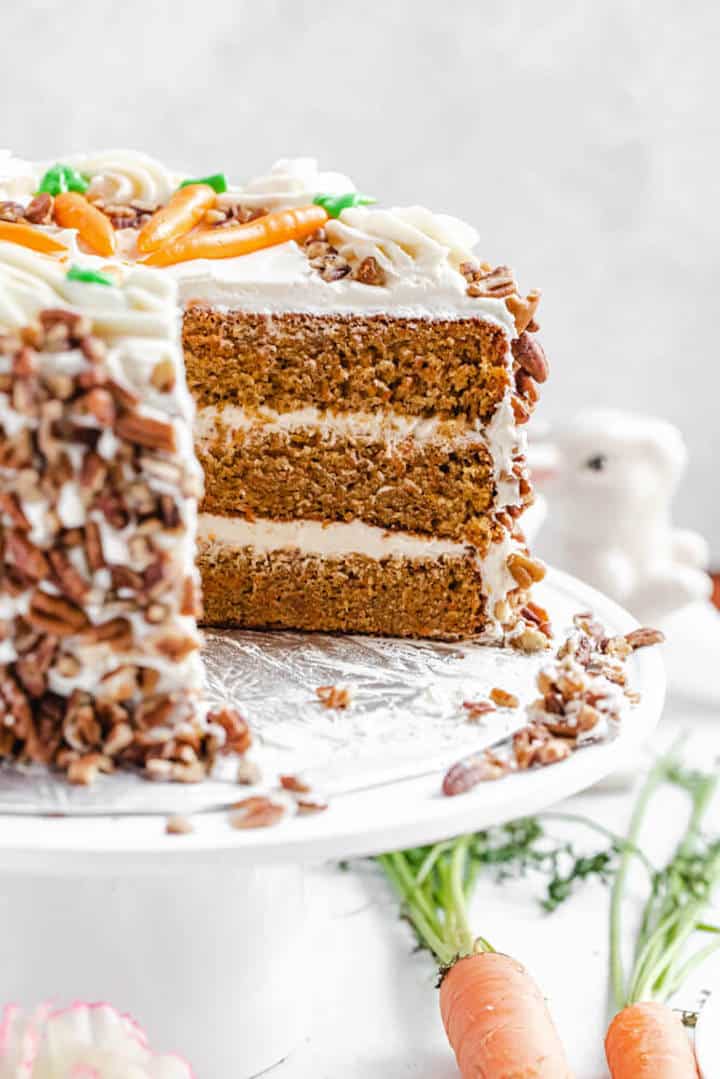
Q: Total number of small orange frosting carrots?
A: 4